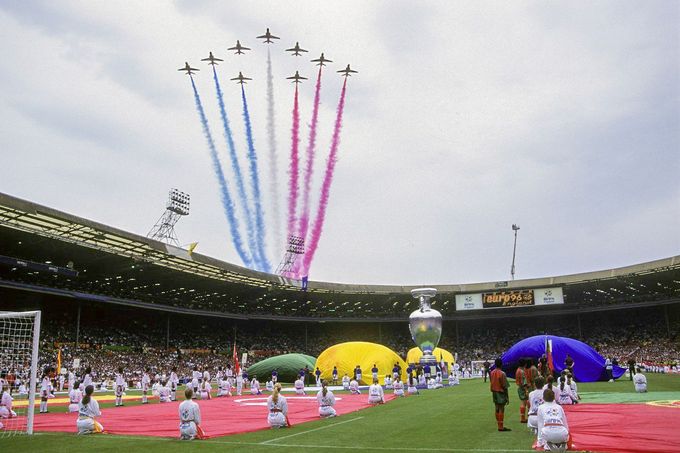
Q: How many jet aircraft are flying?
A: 9